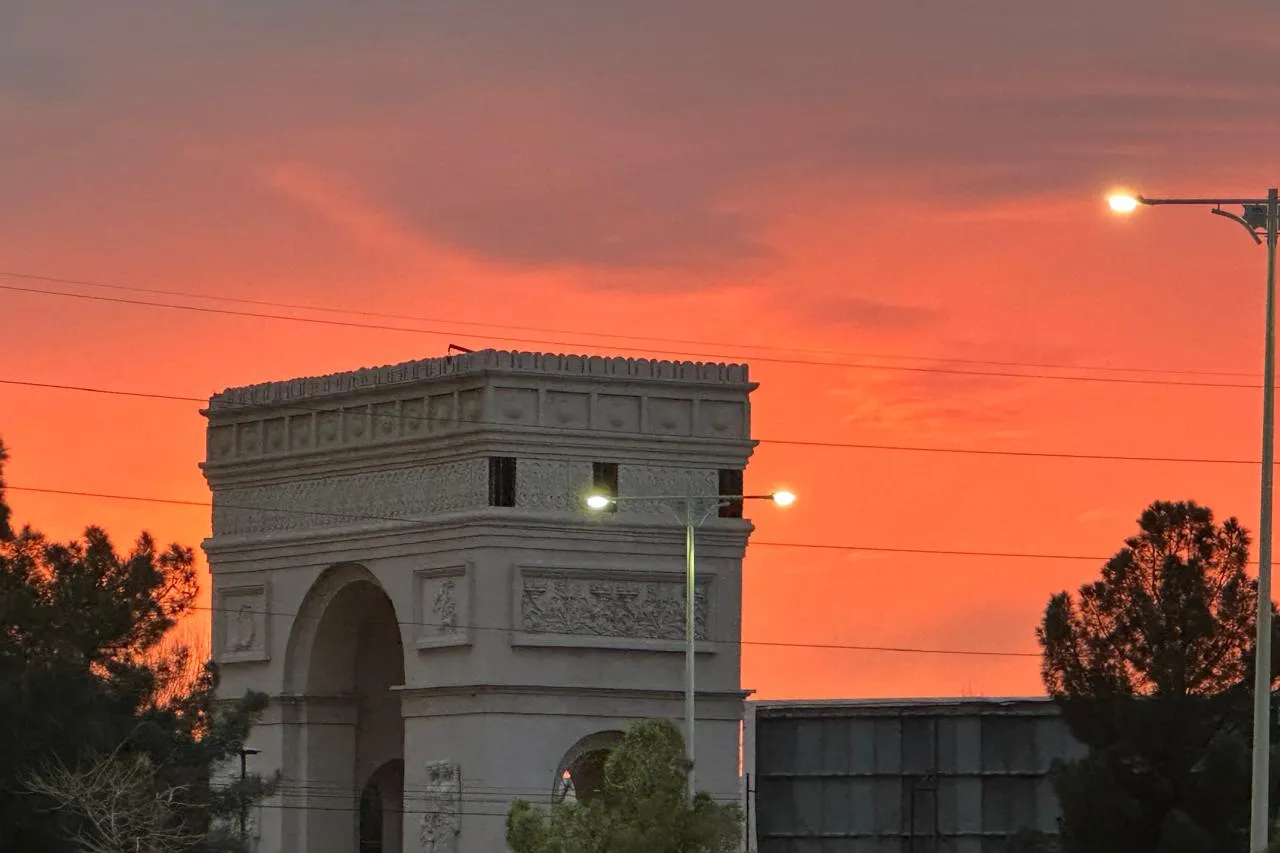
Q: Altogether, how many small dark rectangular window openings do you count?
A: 3